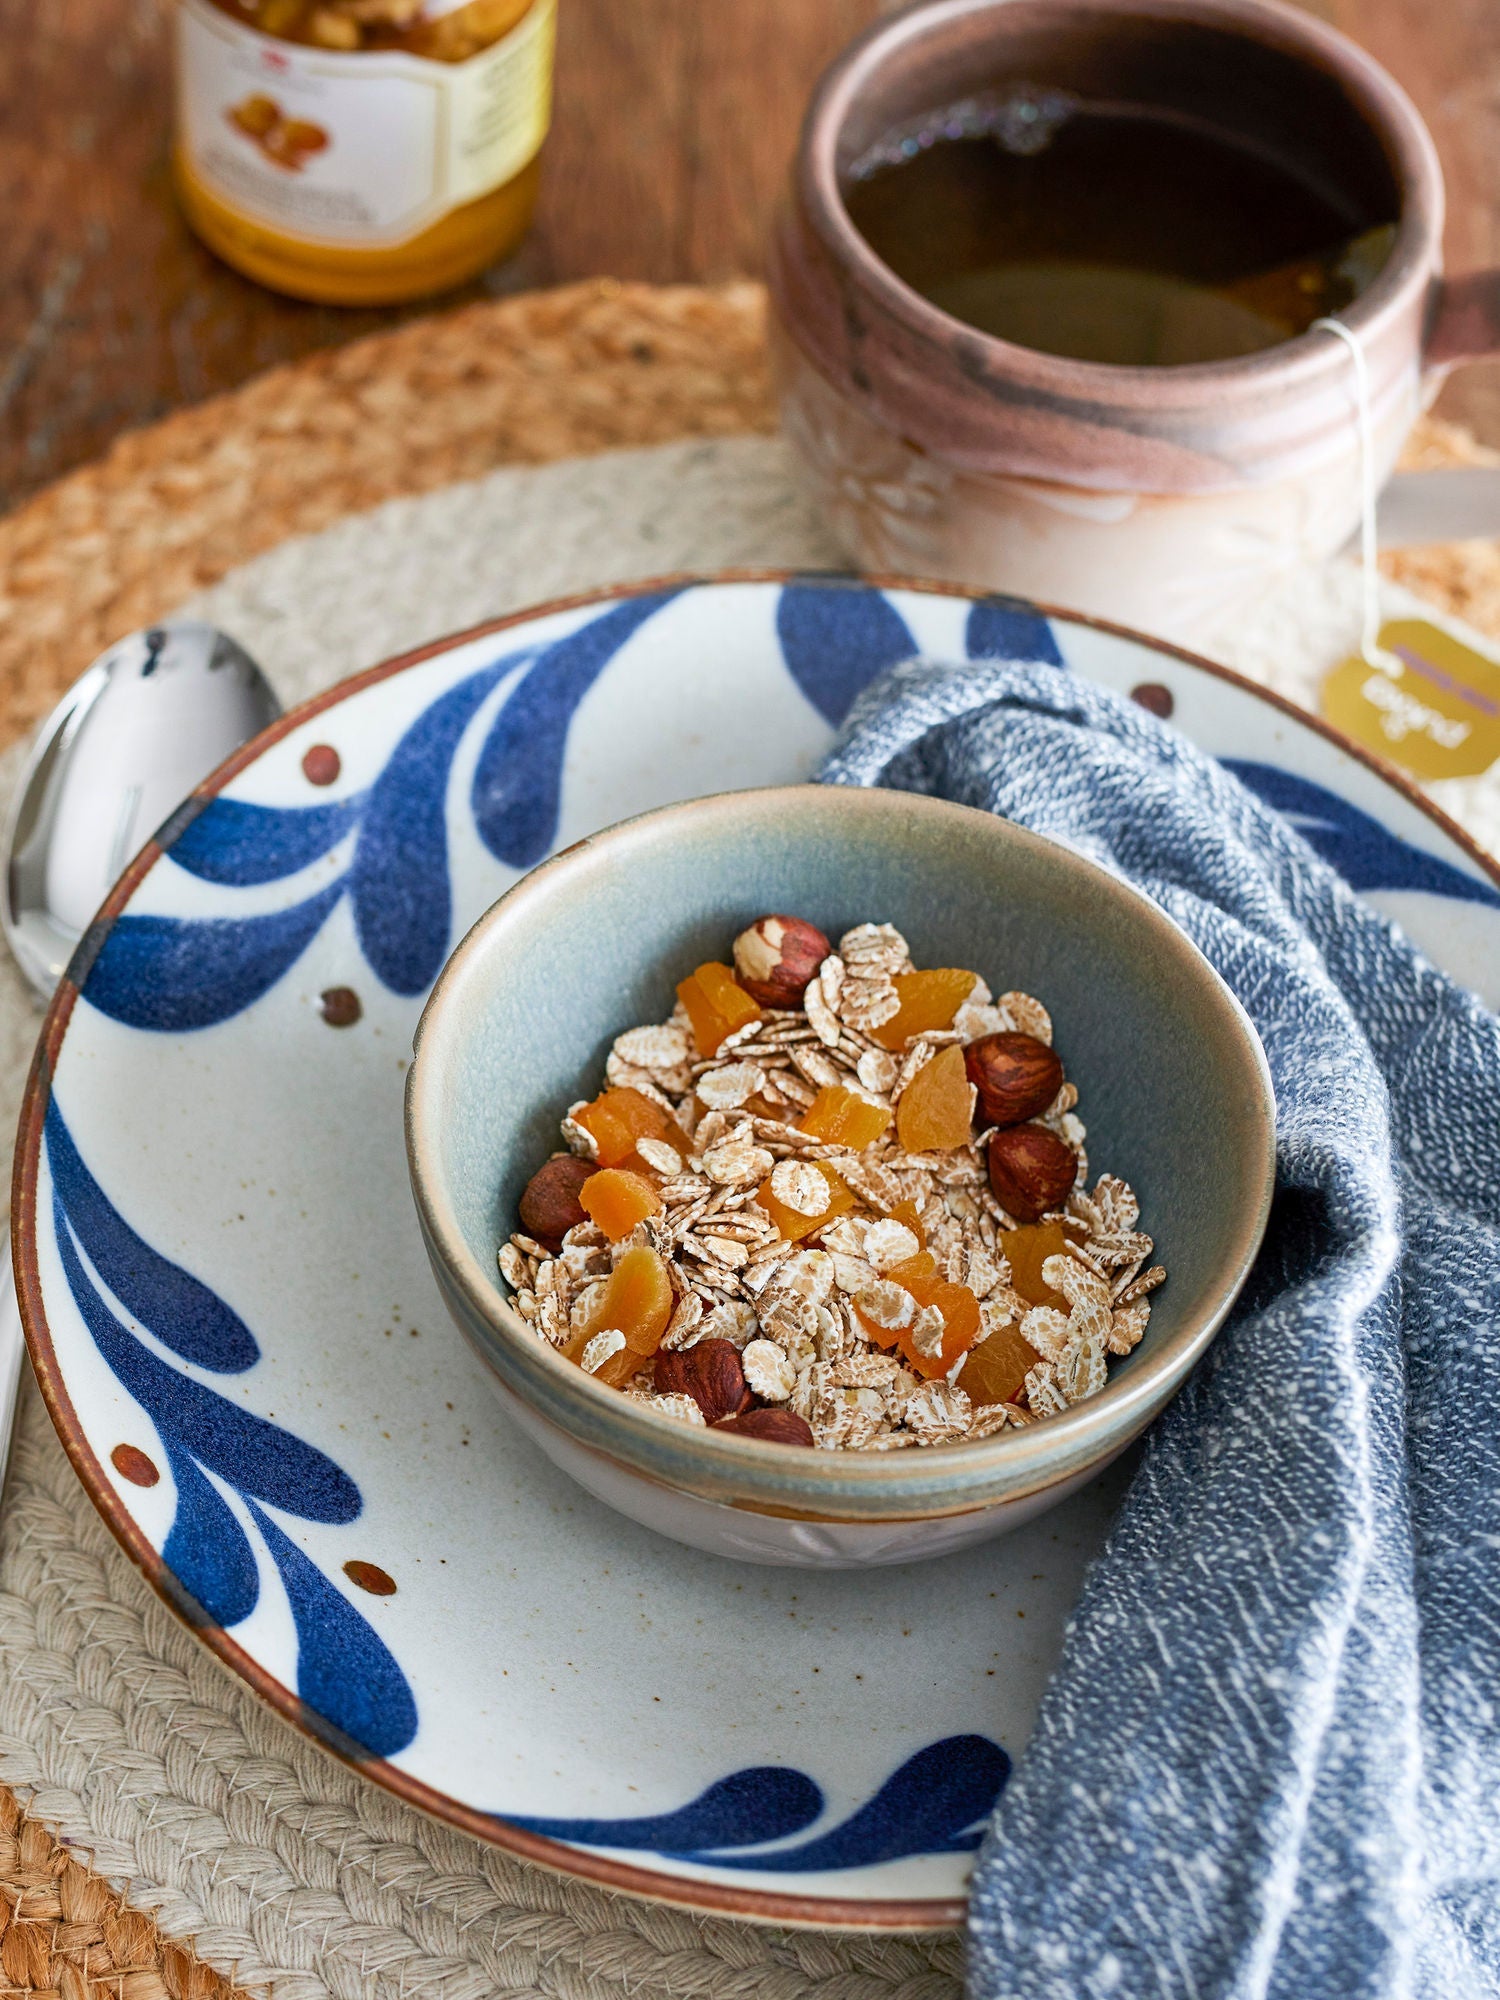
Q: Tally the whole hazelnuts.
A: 6